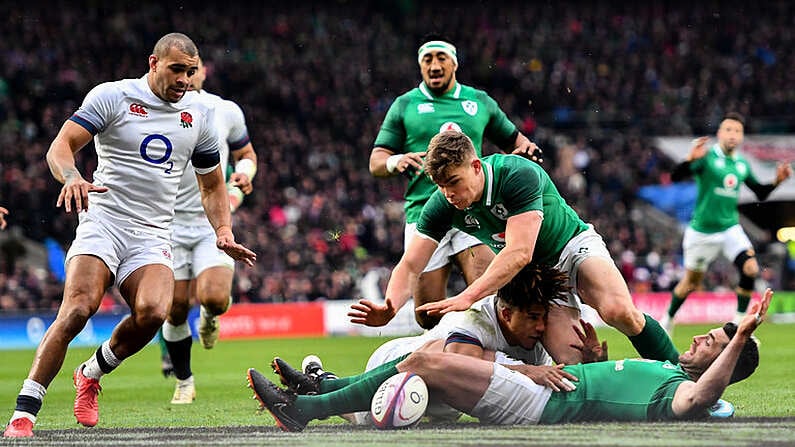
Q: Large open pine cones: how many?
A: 0